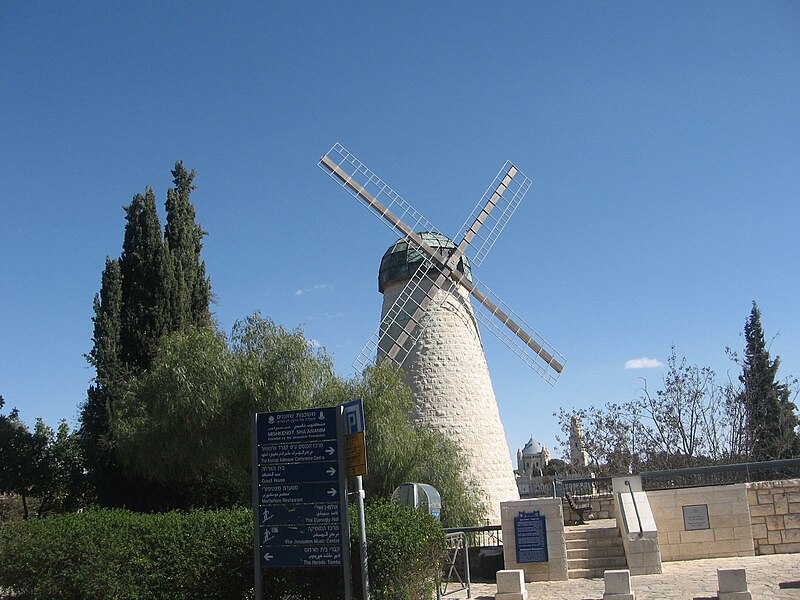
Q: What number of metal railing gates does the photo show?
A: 1